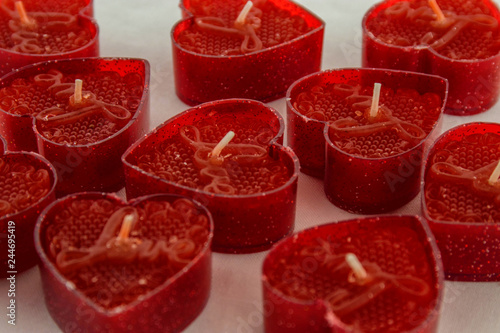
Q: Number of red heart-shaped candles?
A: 10